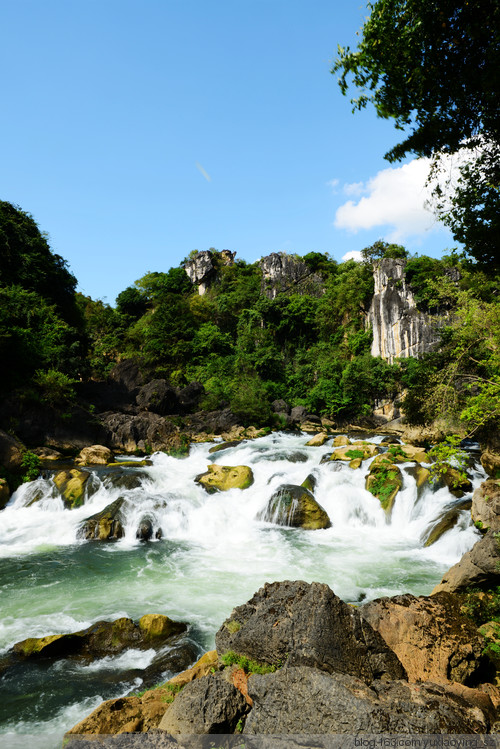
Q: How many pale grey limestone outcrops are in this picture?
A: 3